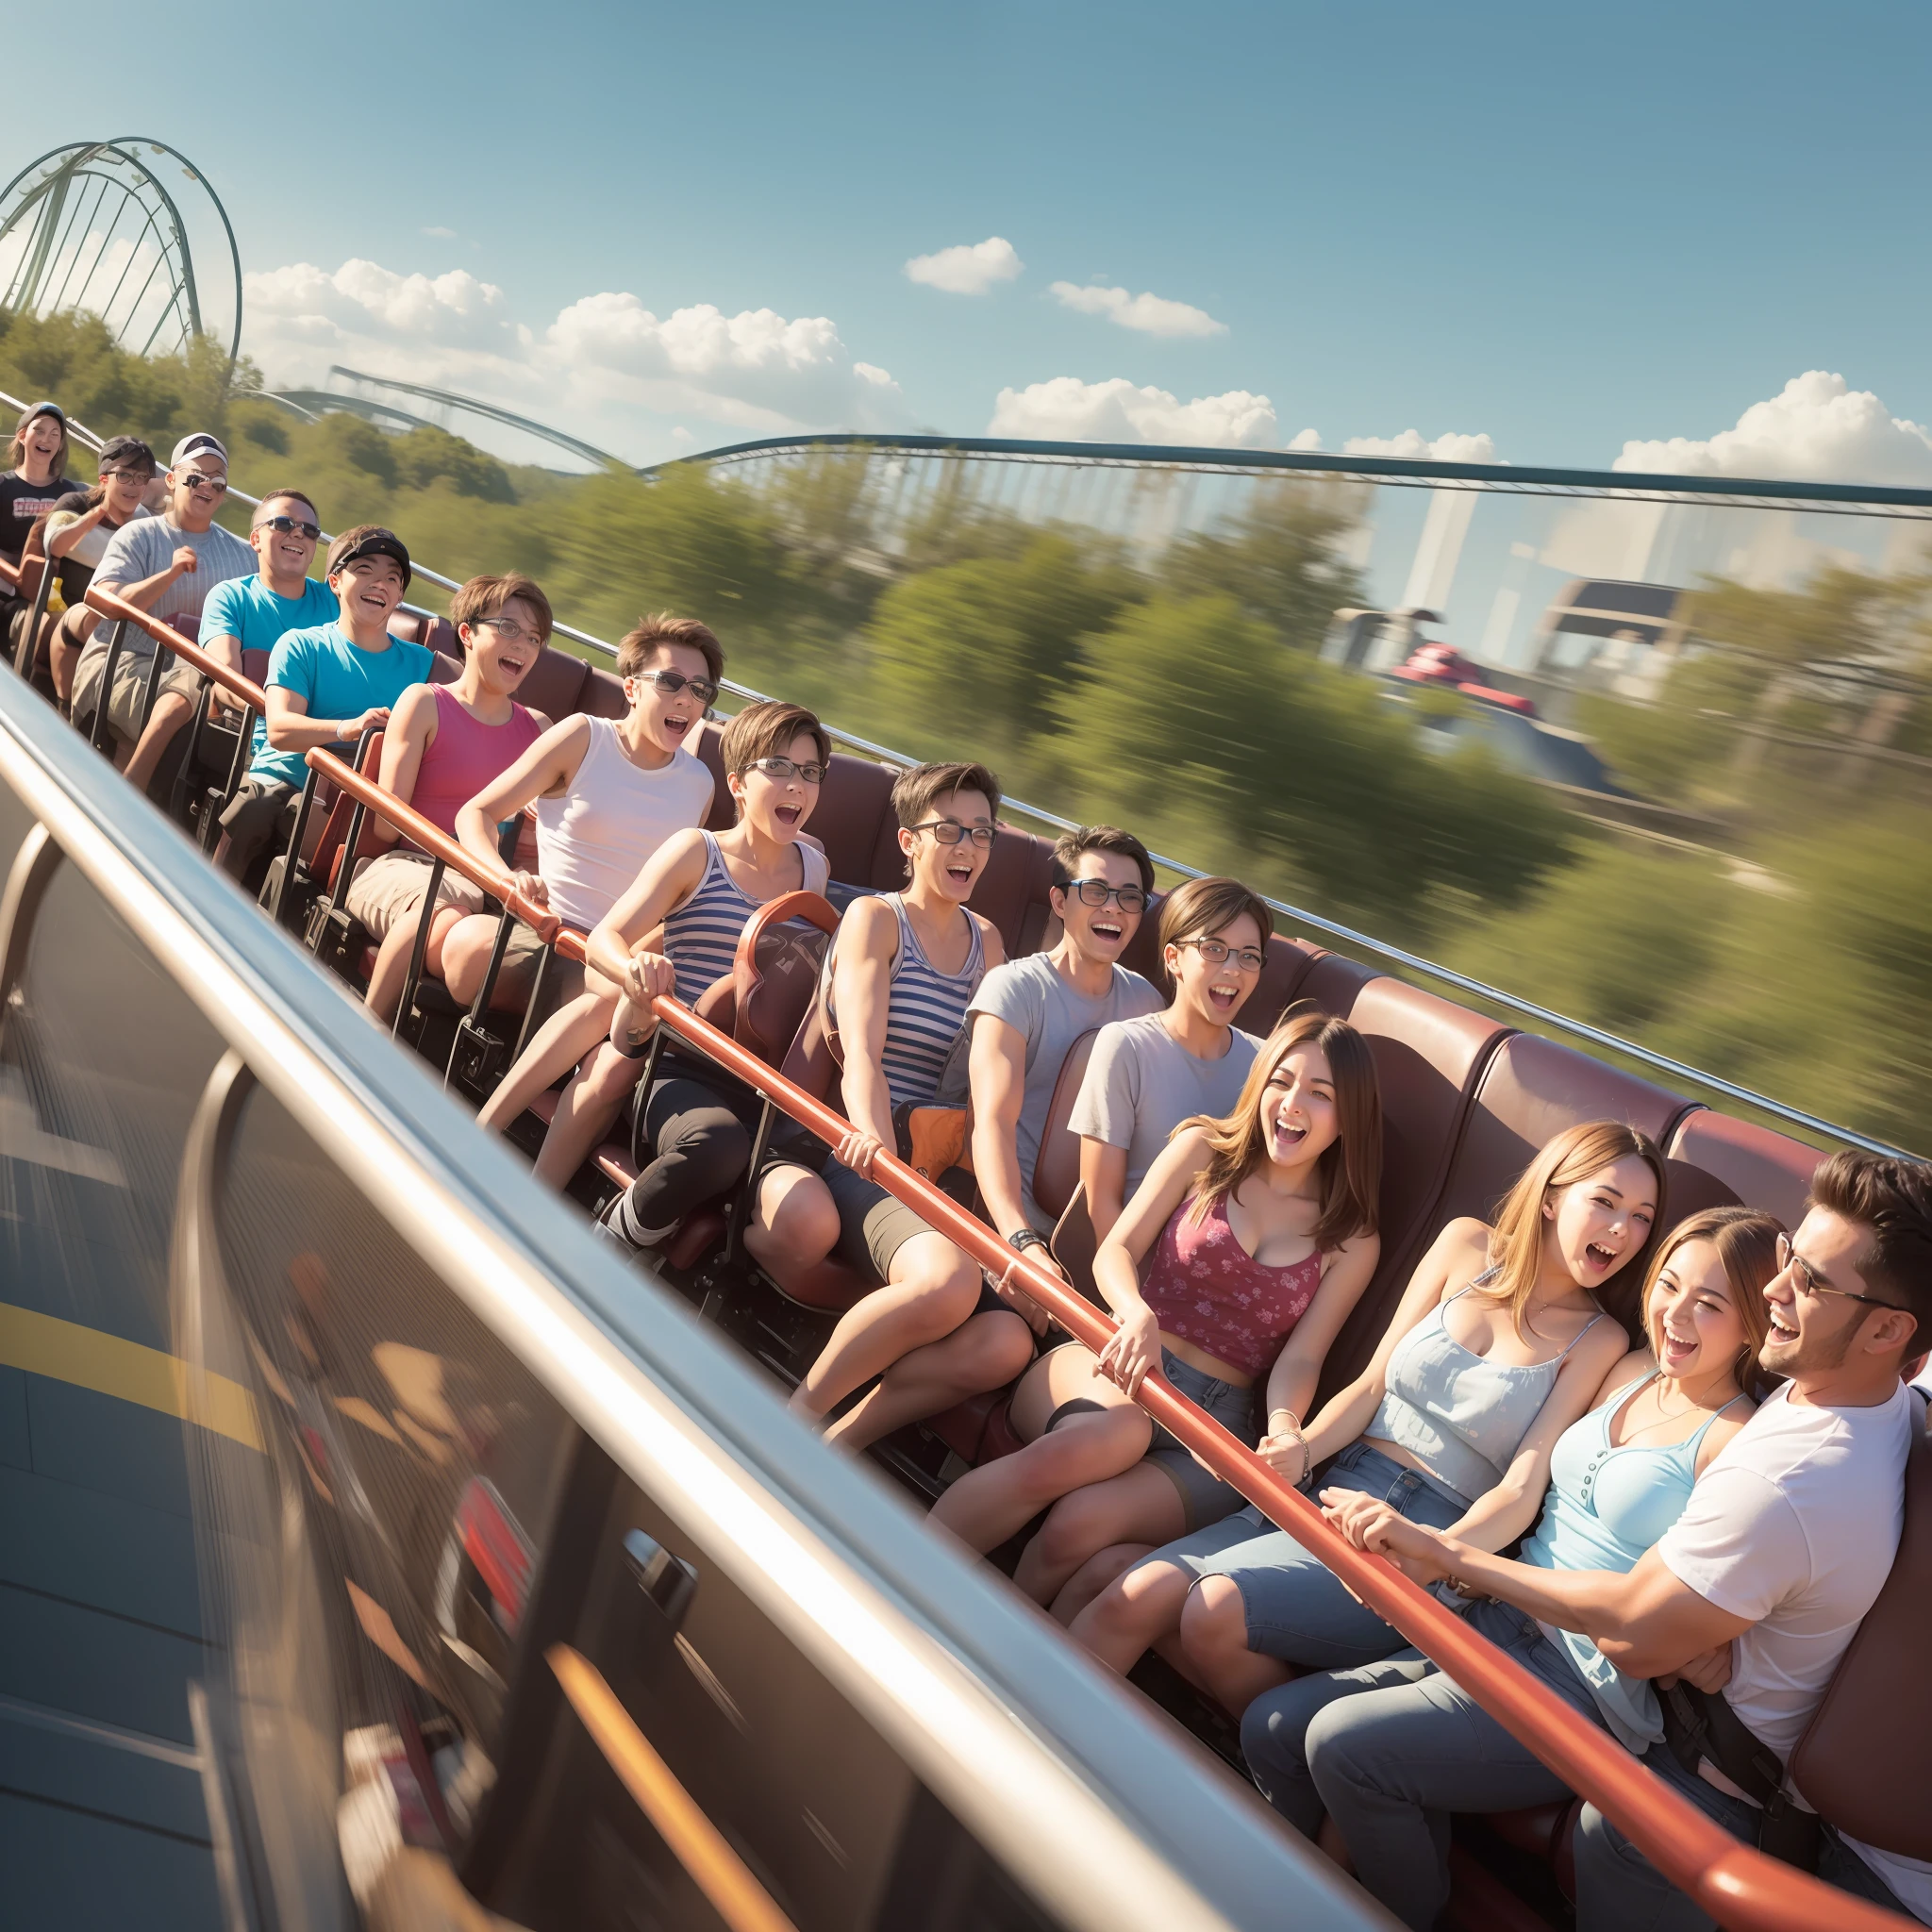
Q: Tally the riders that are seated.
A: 15